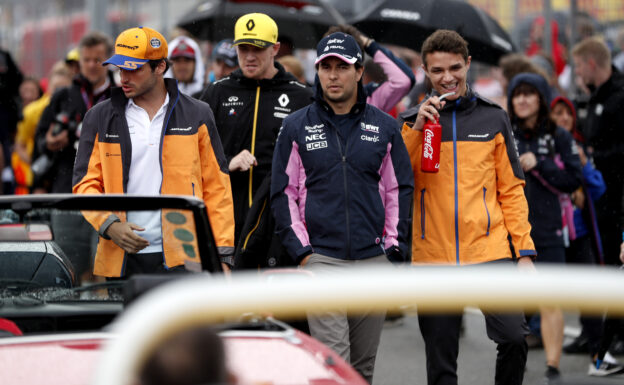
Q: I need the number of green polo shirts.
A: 0